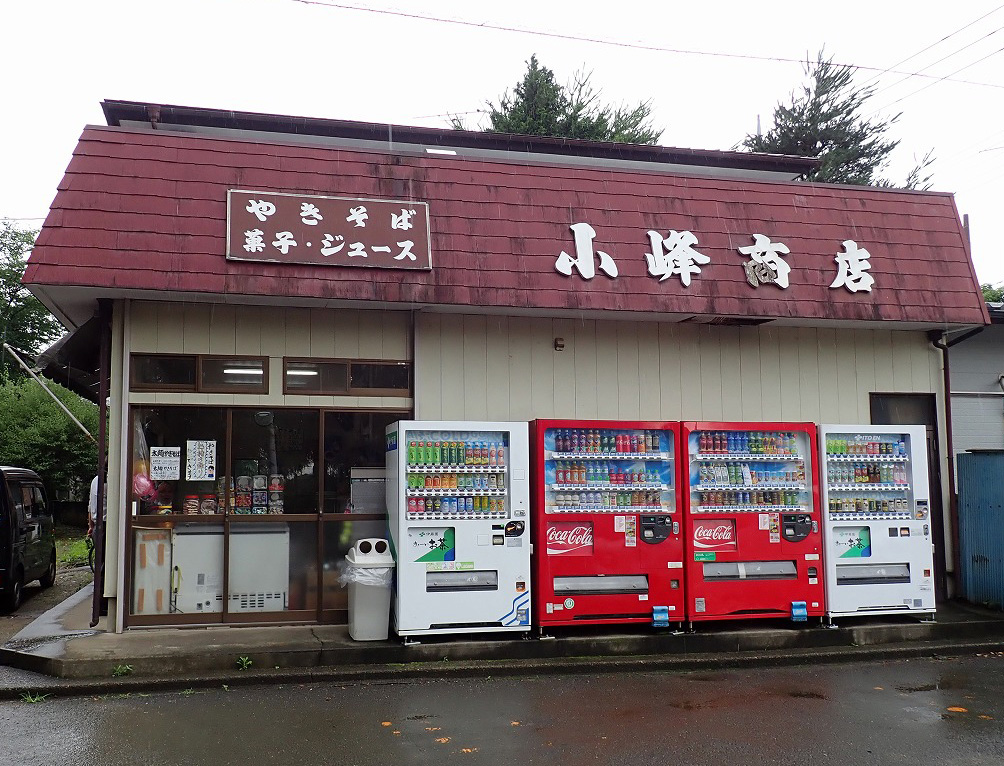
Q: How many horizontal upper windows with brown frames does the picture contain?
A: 2